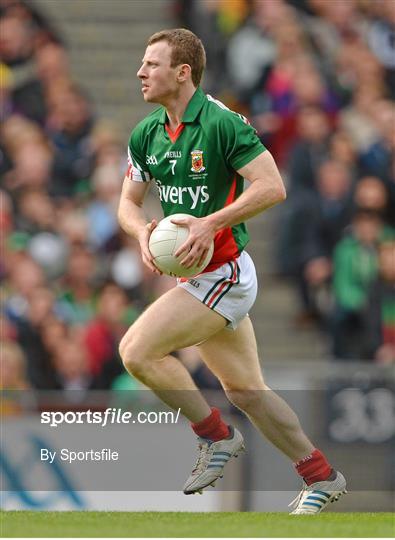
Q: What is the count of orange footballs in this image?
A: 0